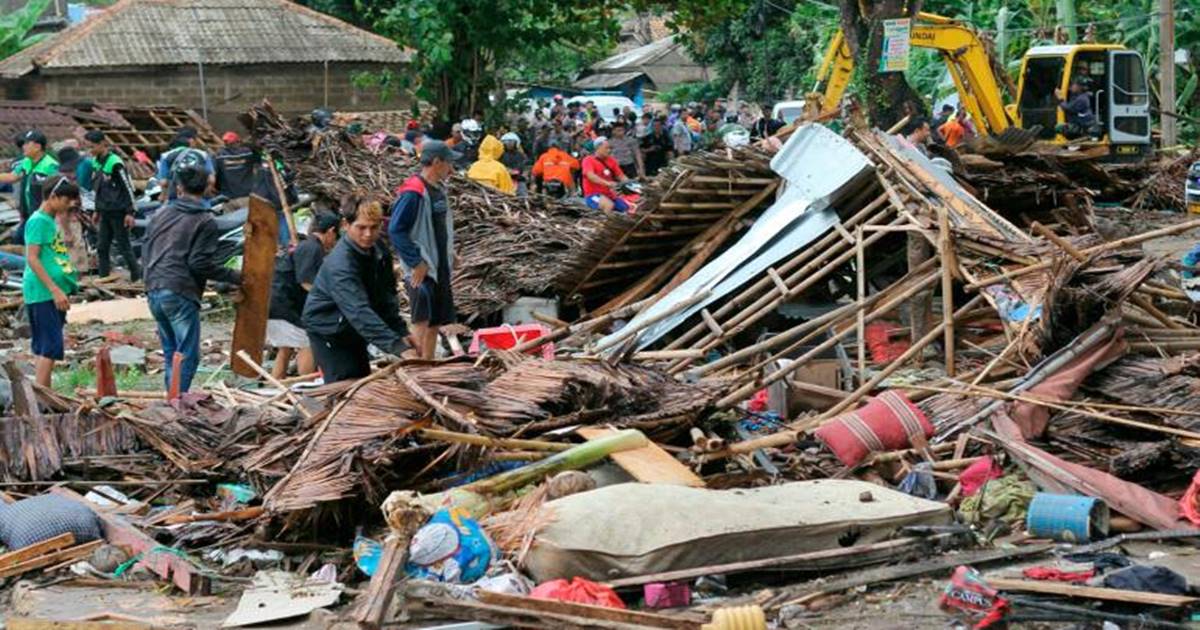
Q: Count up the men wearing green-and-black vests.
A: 2